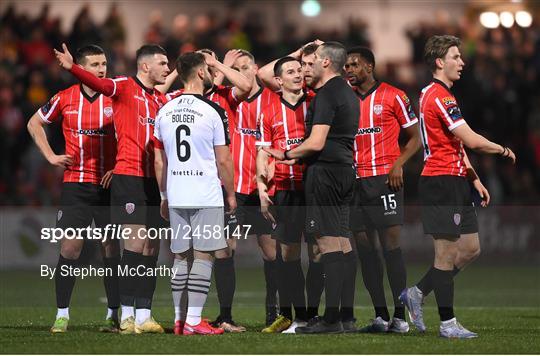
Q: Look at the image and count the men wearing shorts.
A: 10